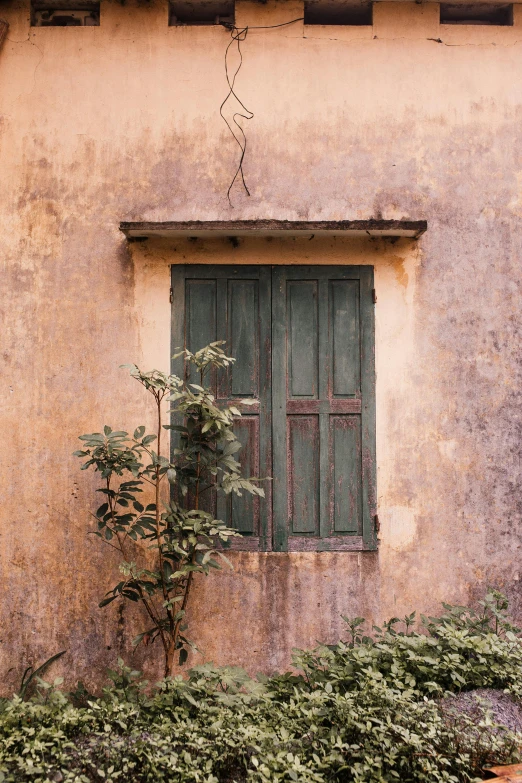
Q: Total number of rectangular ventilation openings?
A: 4